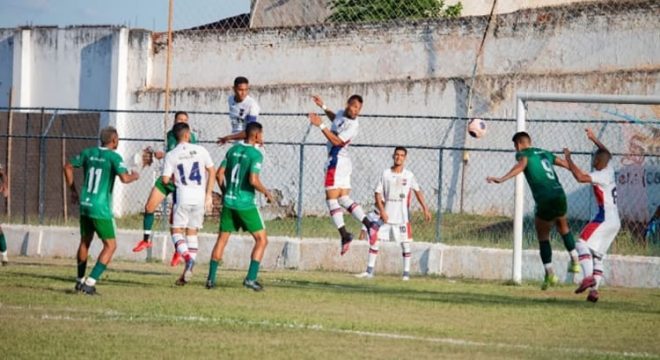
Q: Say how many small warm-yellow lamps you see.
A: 0